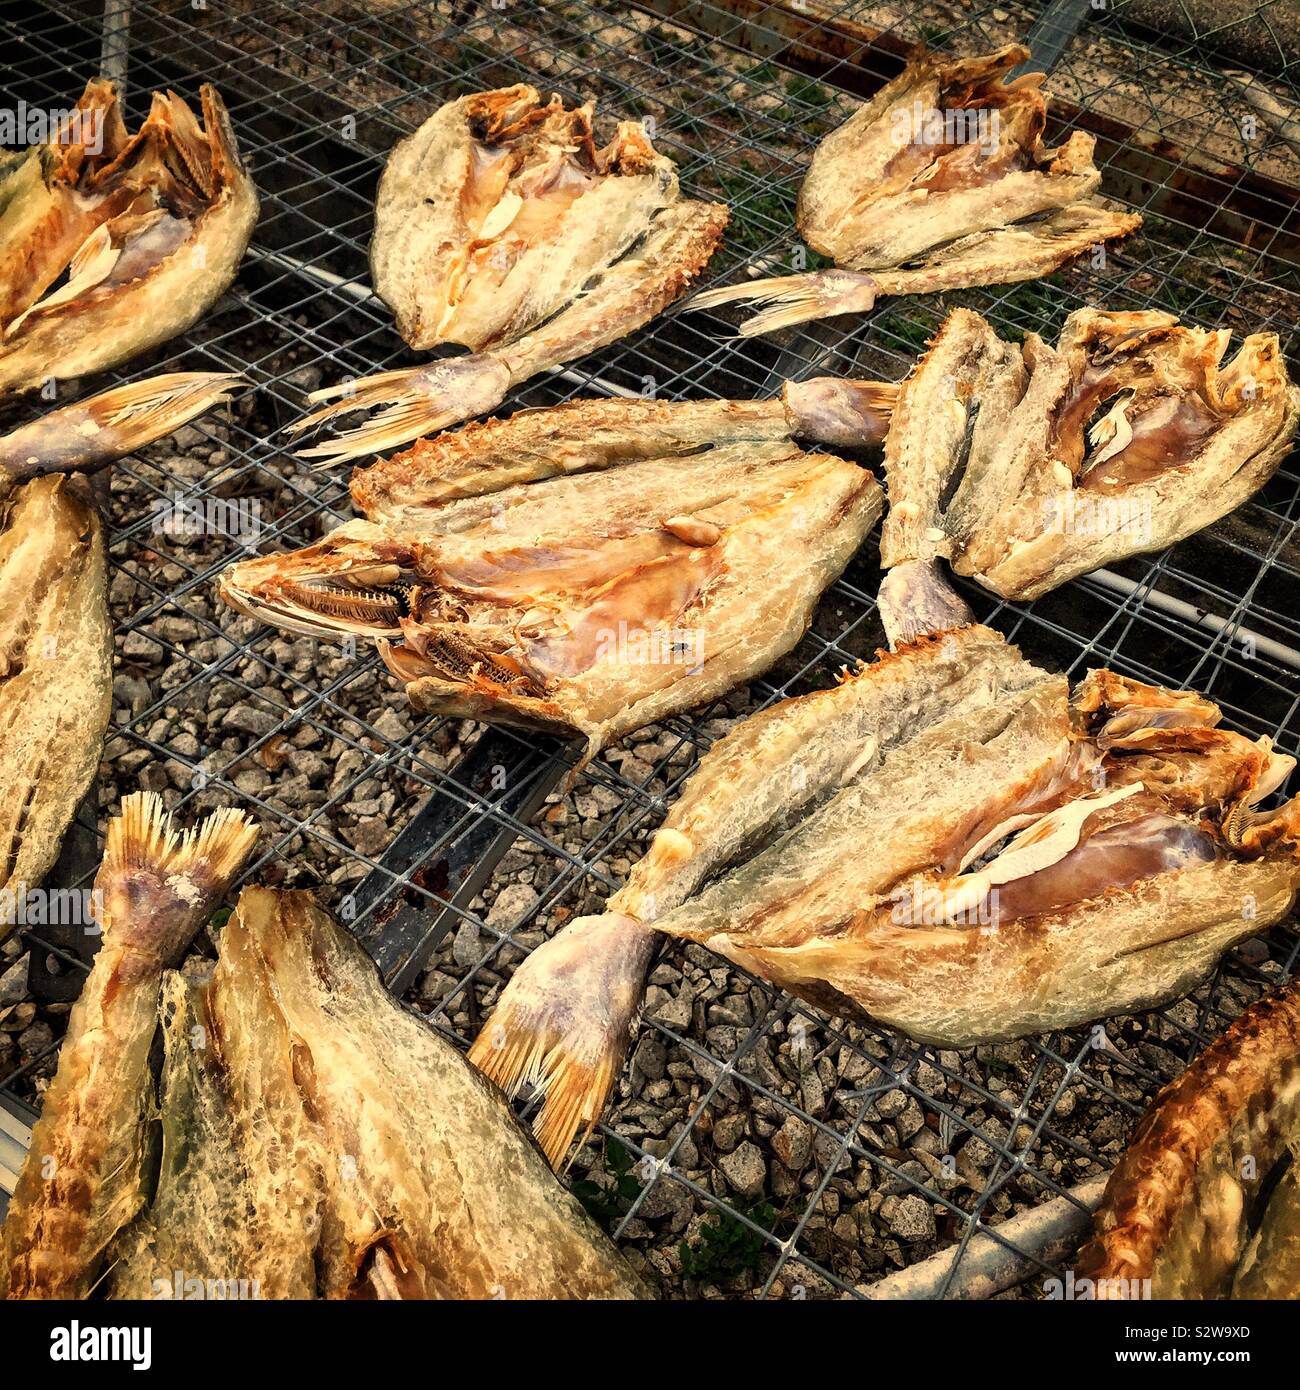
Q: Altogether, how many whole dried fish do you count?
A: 5